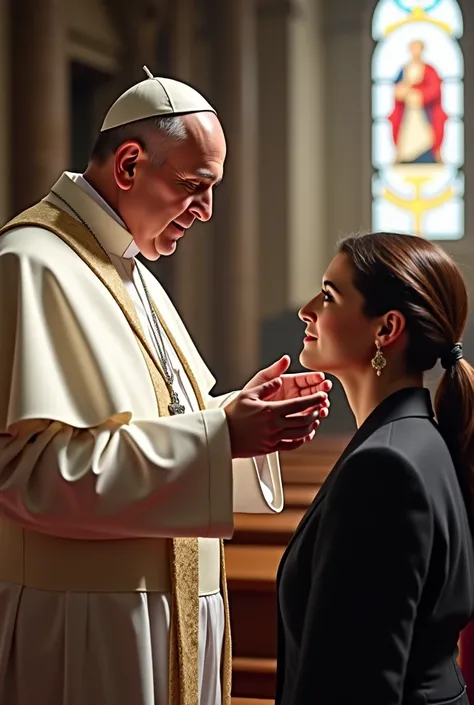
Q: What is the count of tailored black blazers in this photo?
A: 1